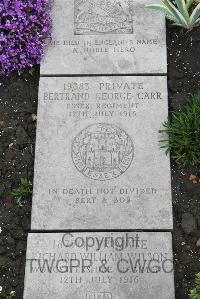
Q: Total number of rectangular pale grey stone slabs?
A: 3